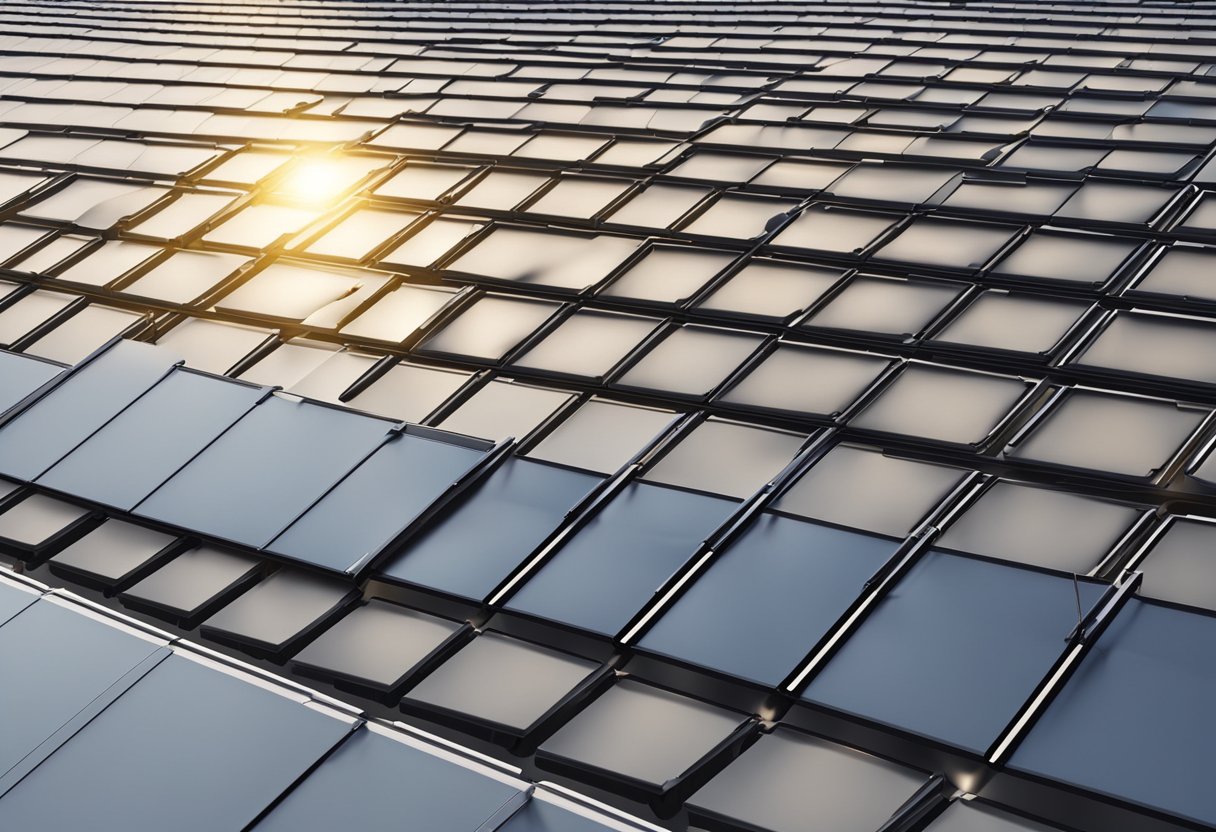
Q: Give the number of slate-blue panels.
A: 15